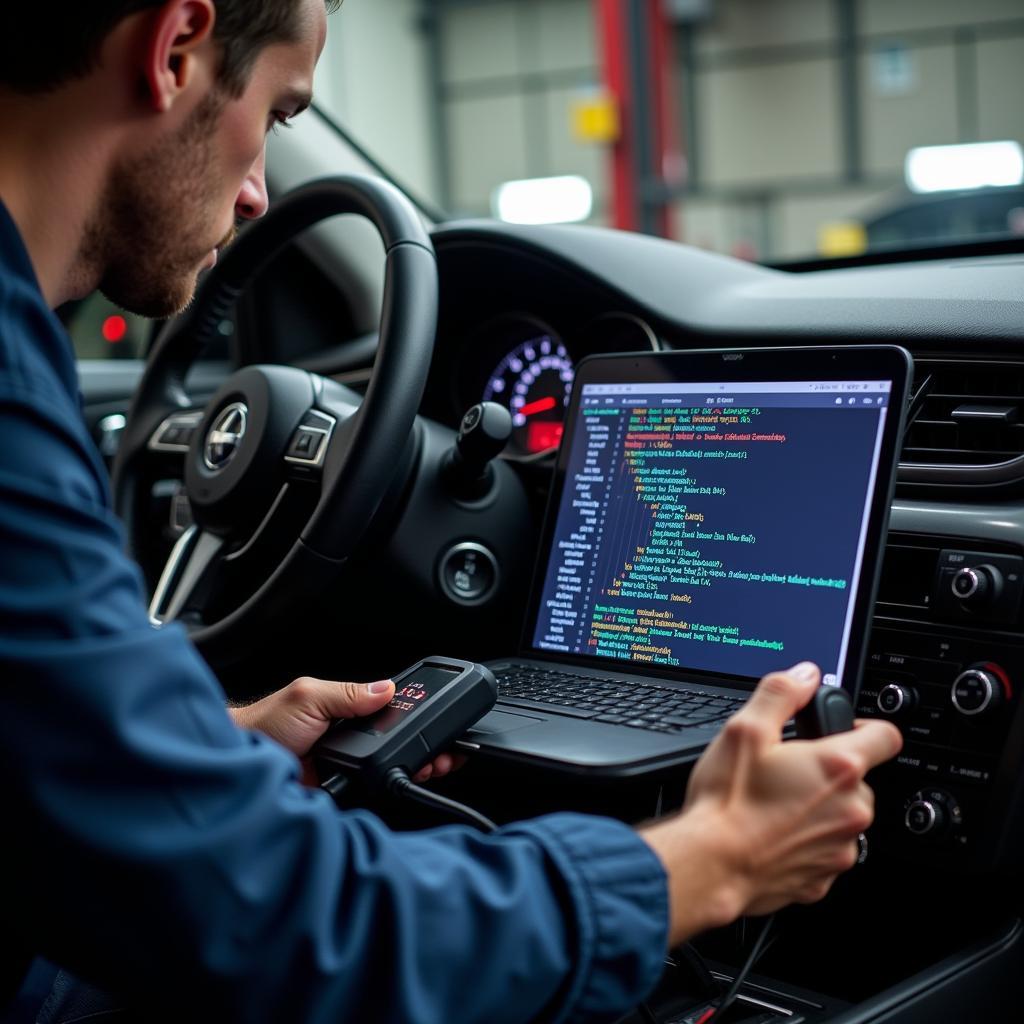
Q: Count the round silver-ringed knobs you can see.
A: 4